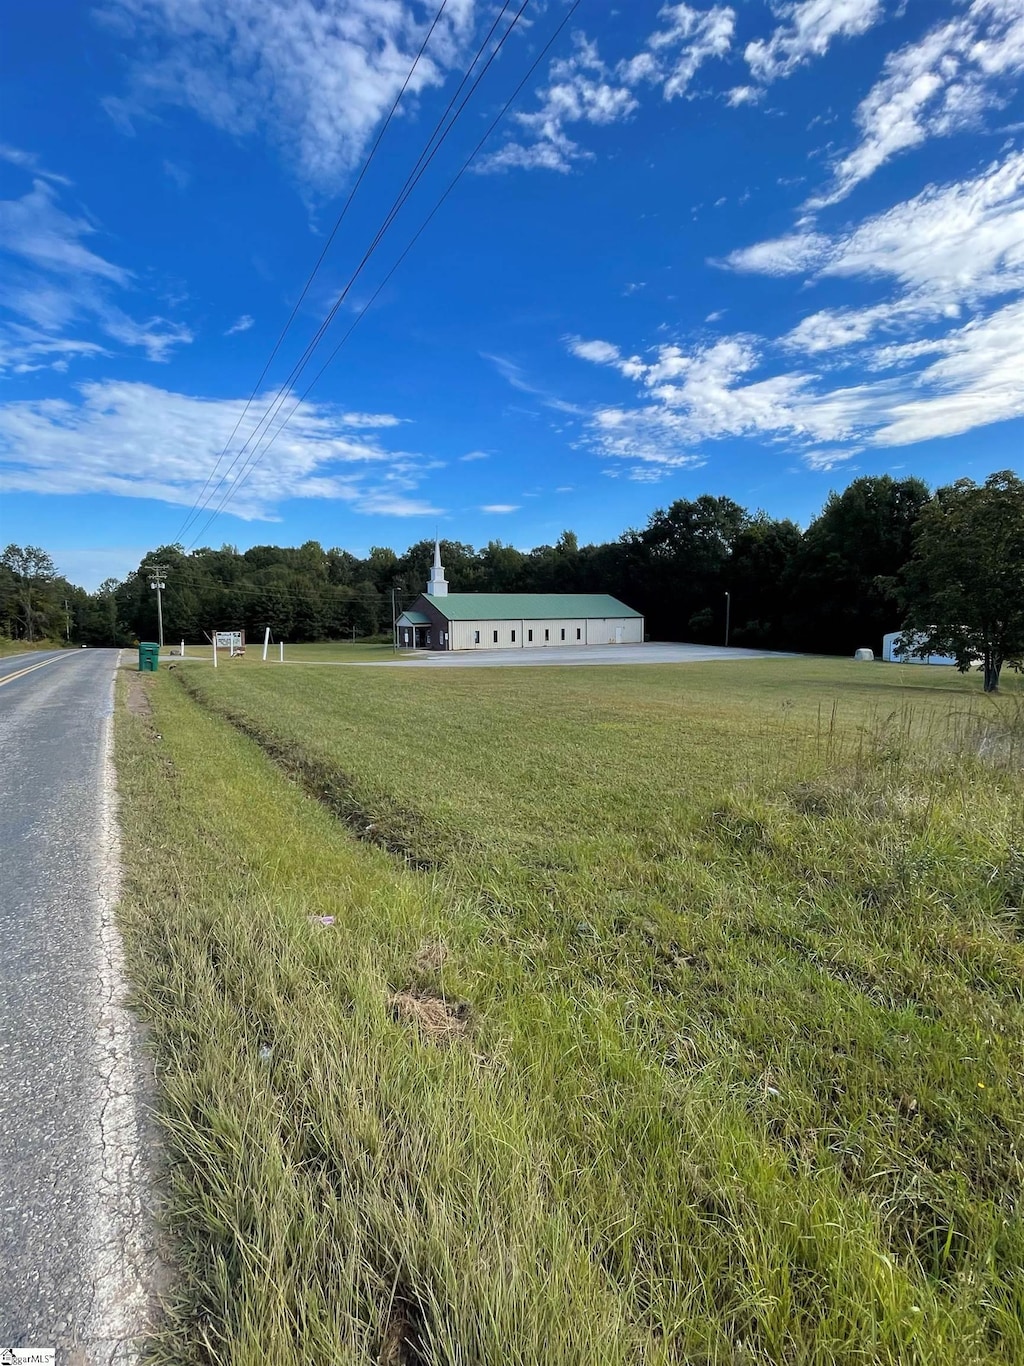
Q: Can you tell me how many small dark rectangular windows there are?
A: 7